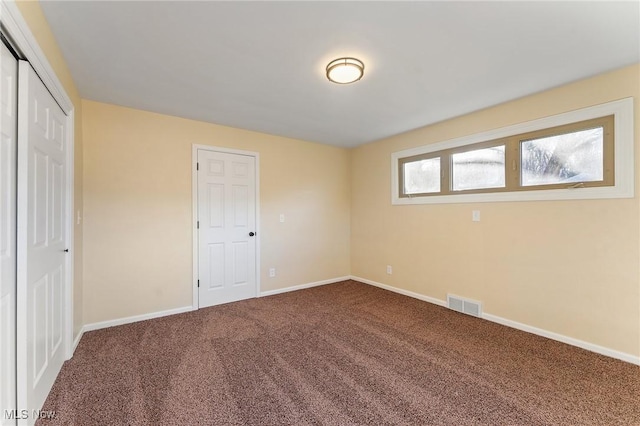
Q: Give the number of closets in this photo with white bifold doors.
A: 1